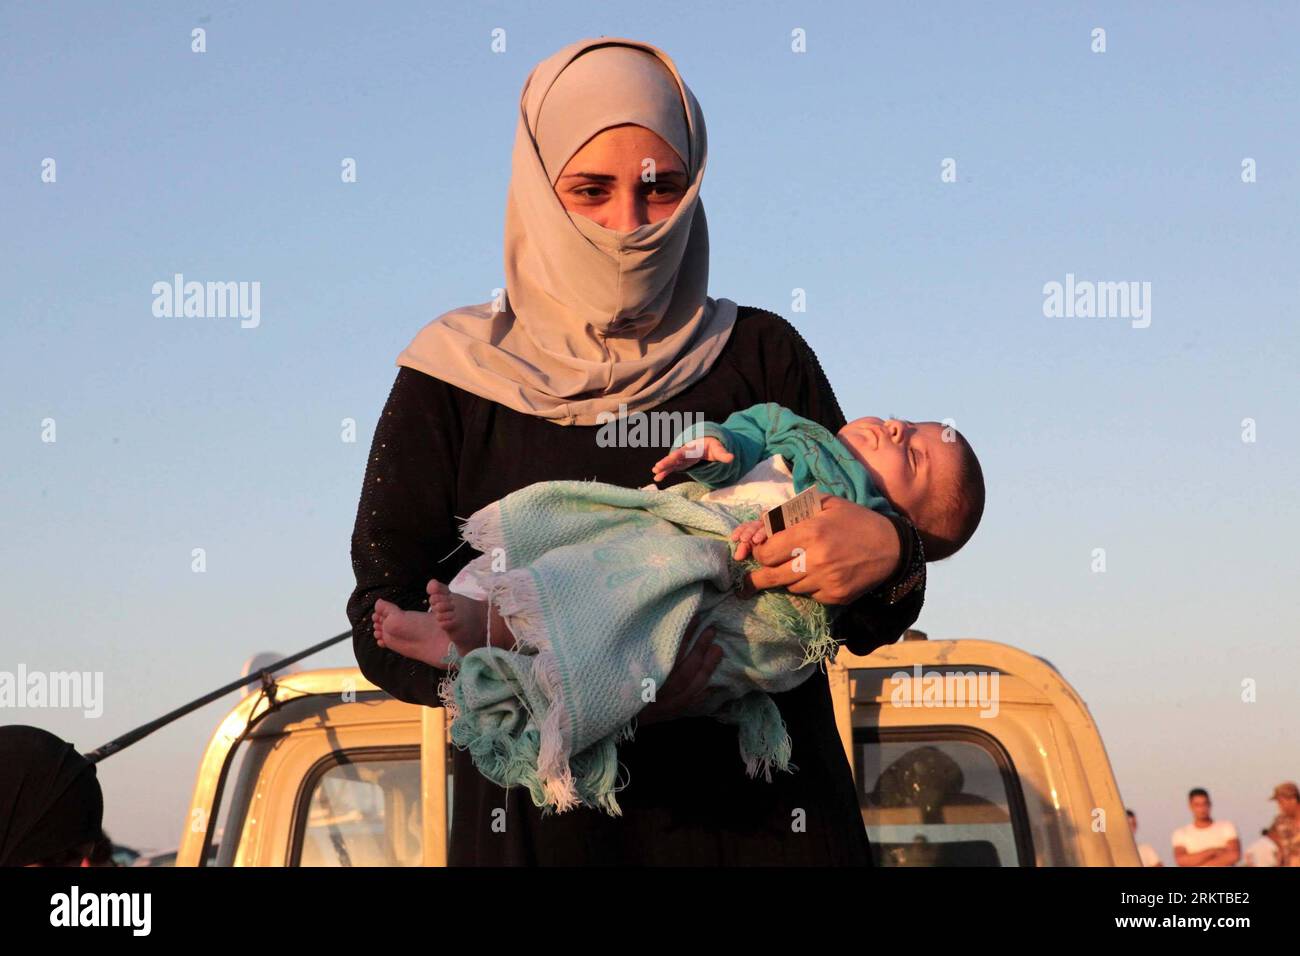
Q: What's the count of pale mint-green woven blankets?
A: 1